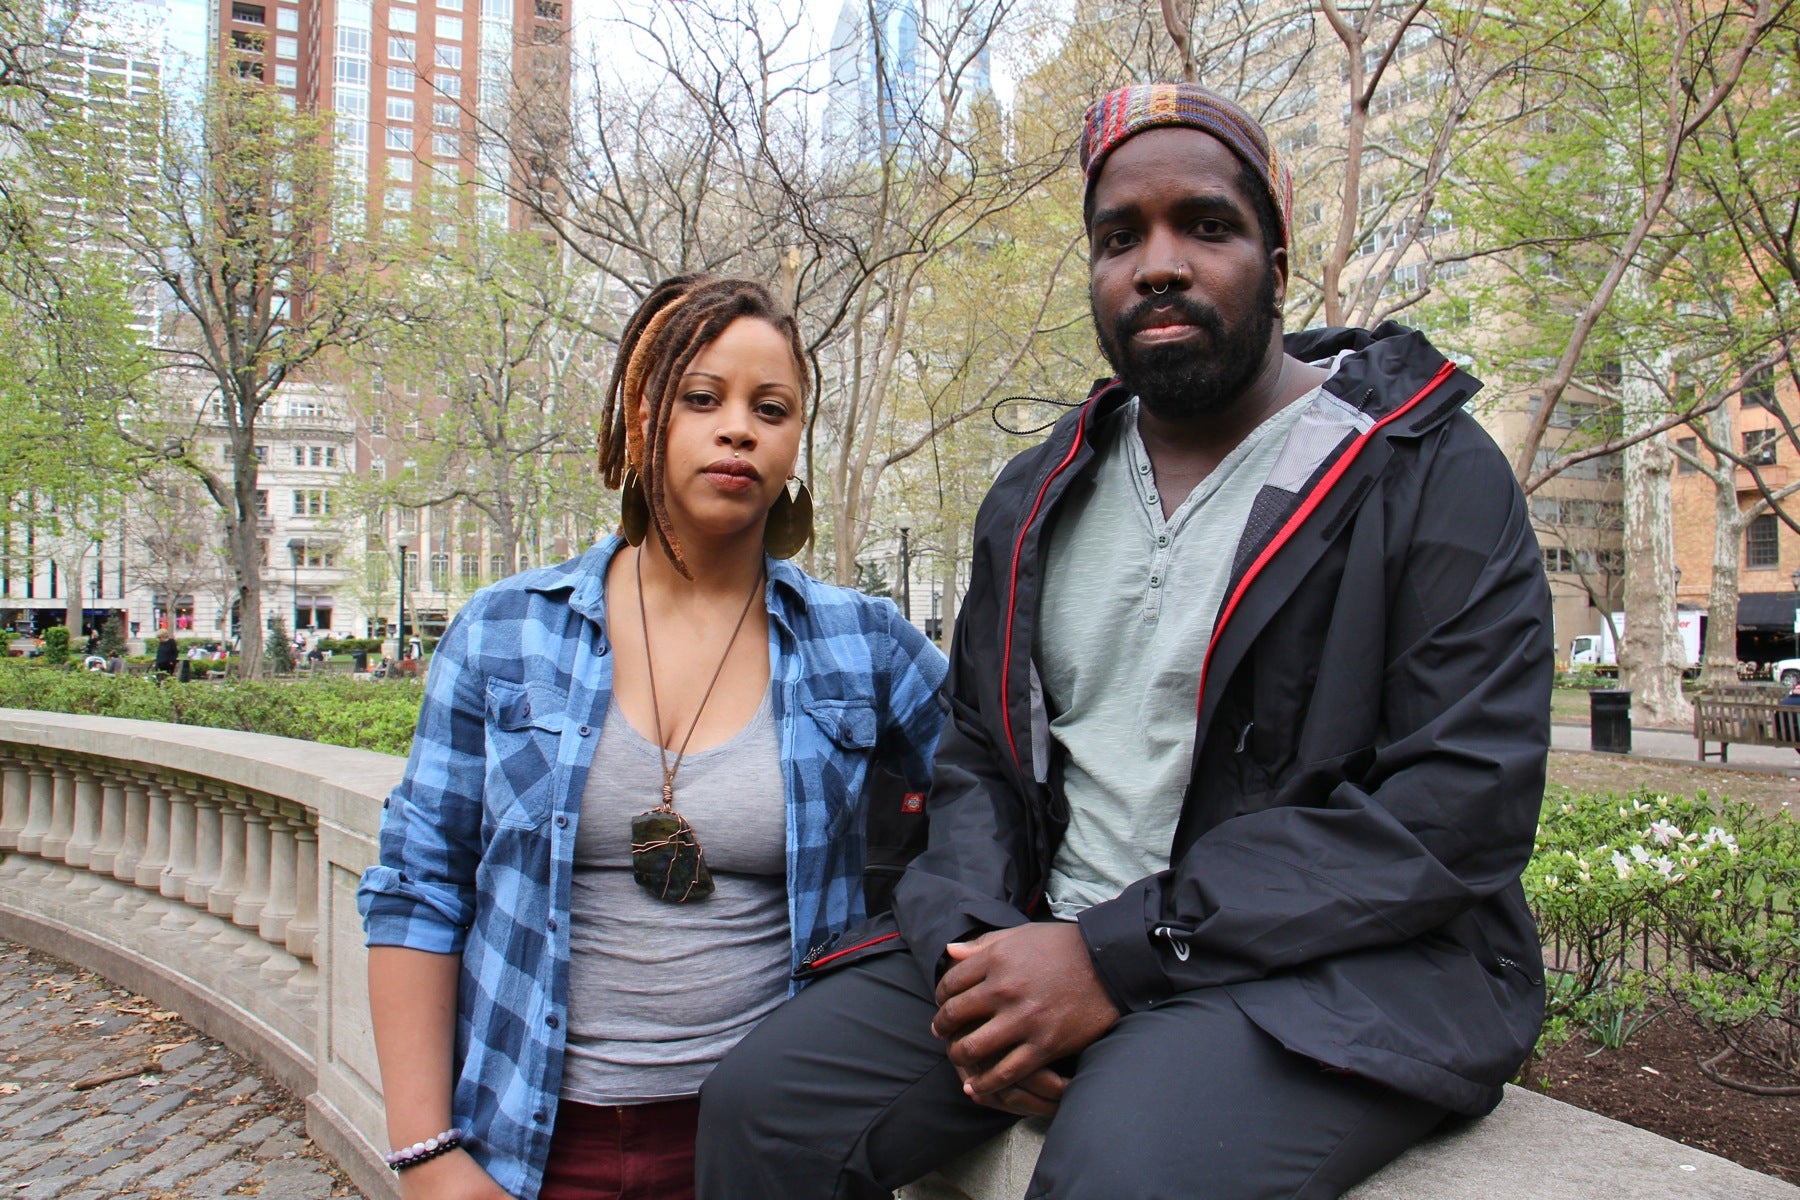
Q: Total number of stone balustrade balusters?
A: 13